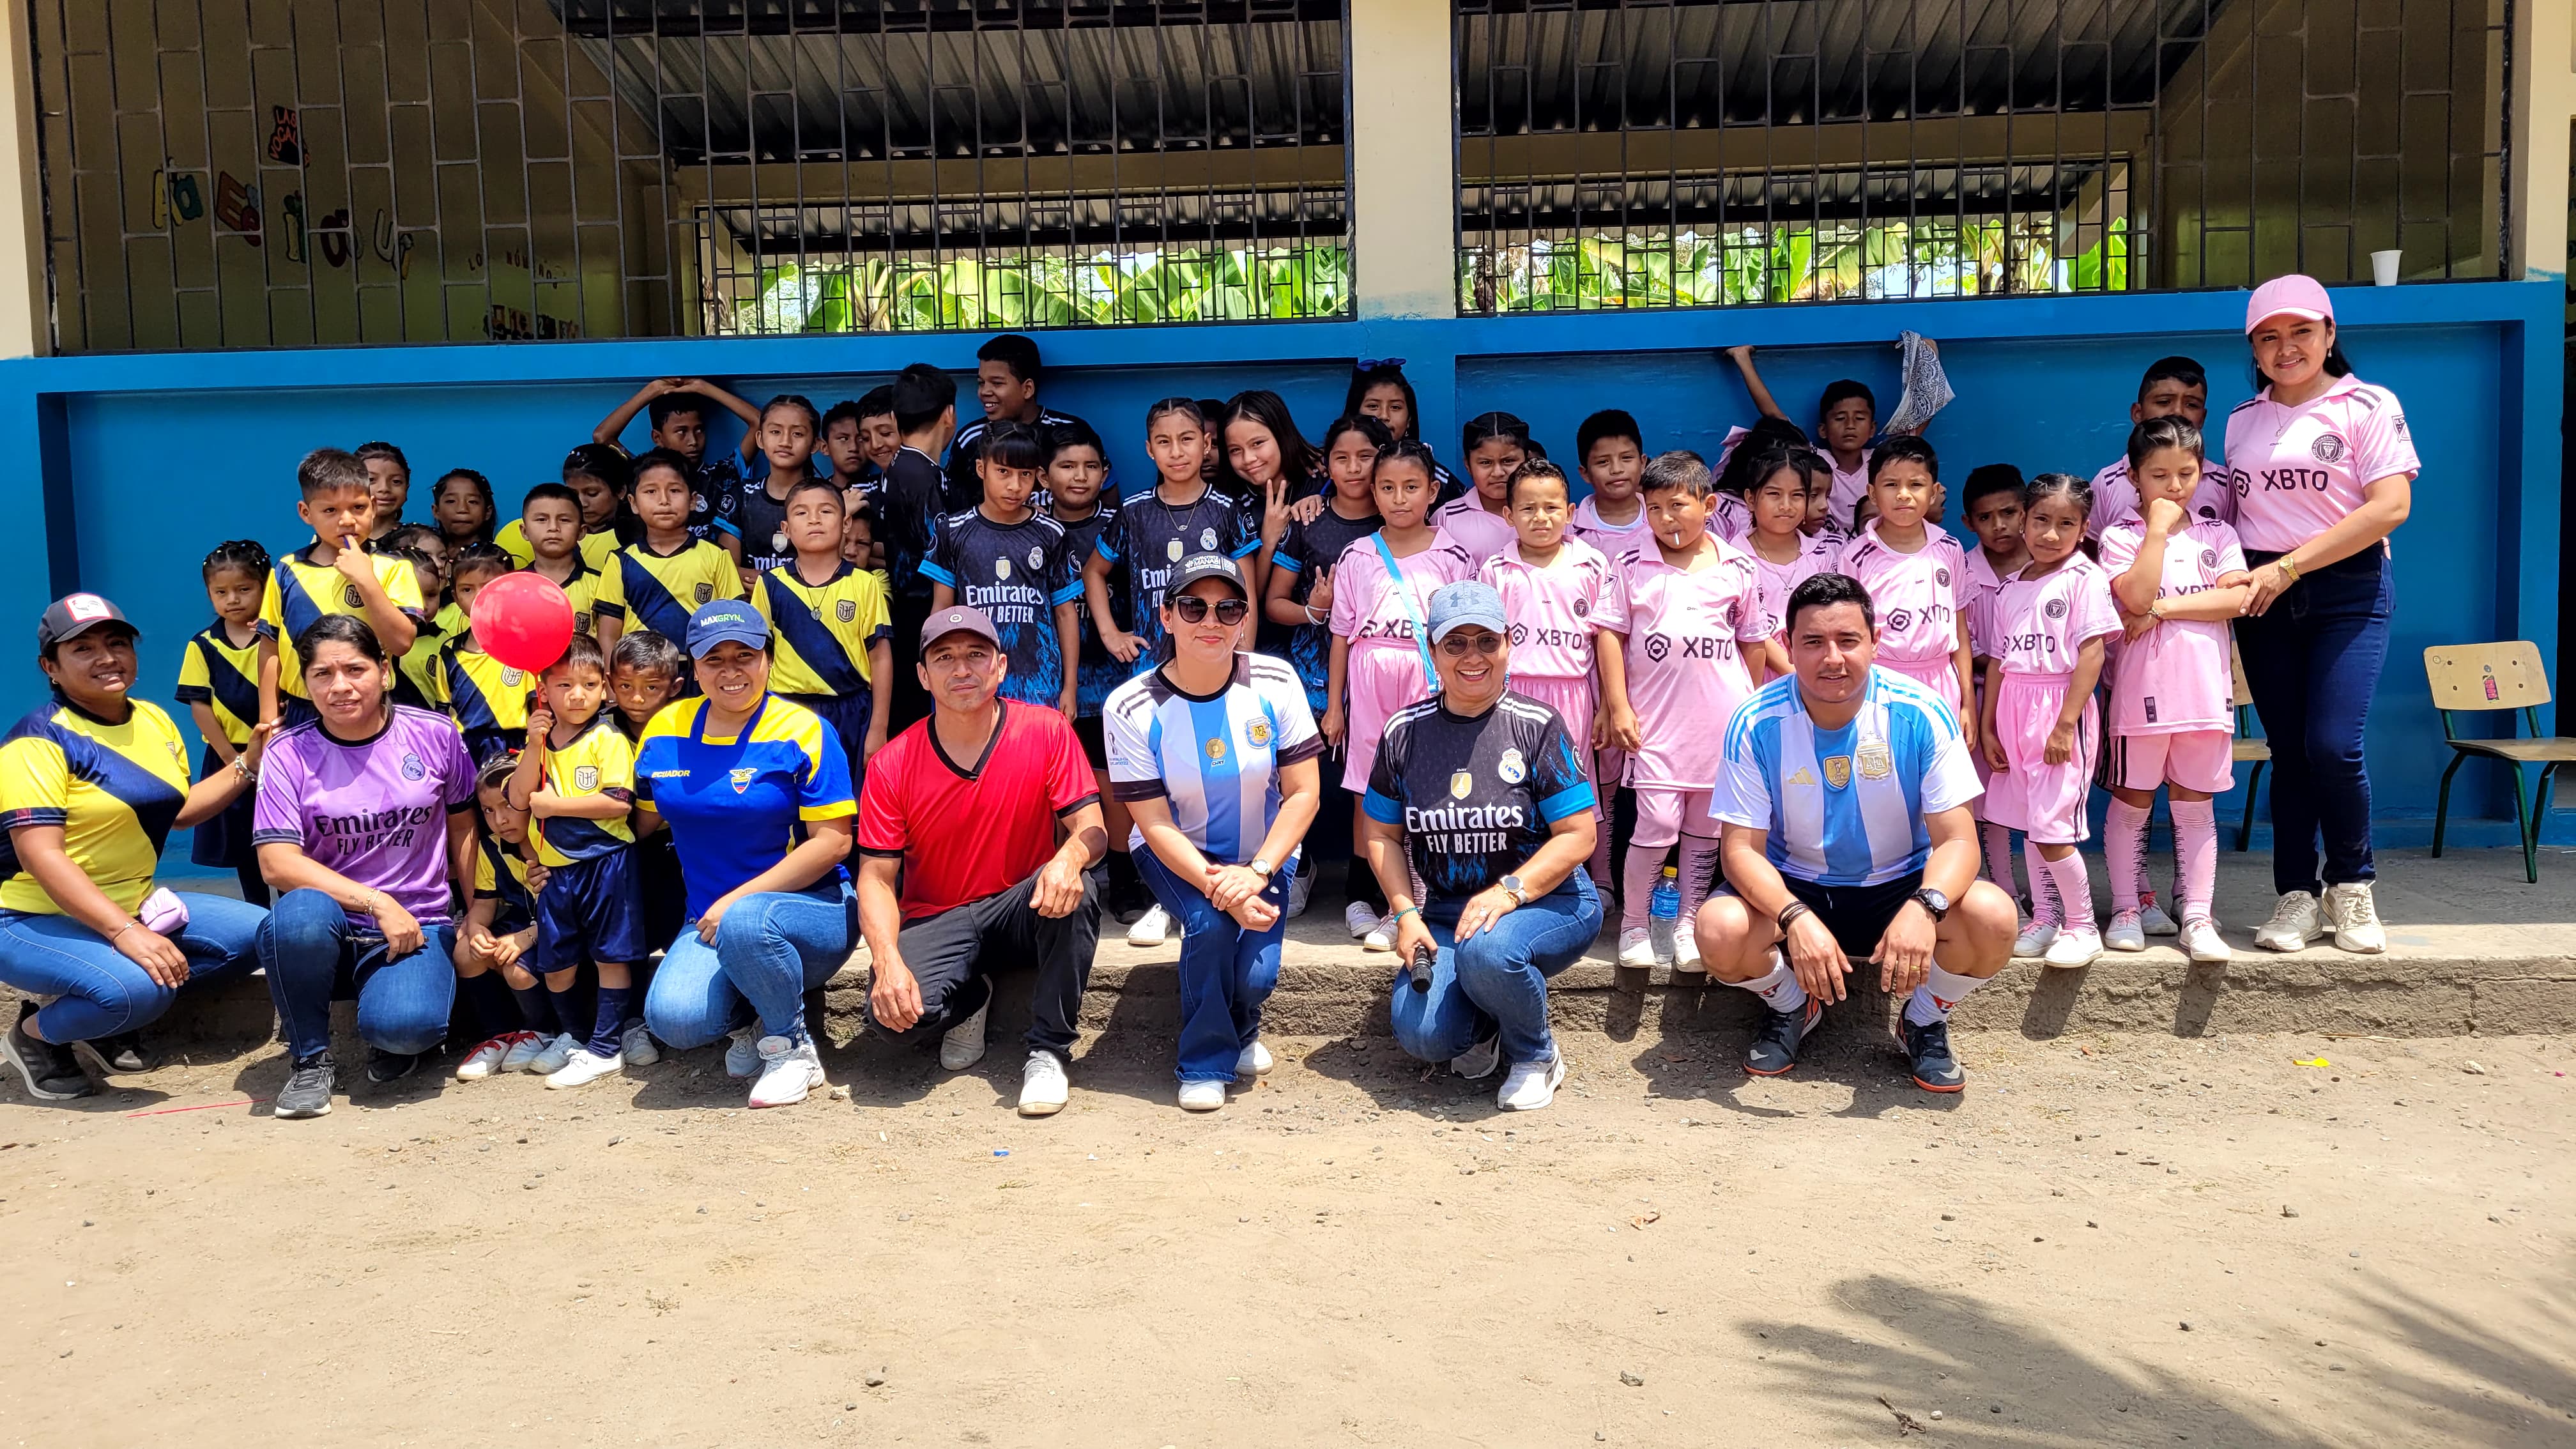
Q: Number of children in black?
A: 13